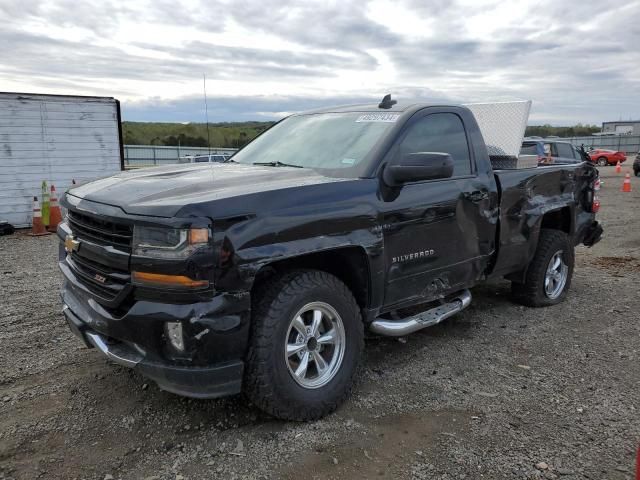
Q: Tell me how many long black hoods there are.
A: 1